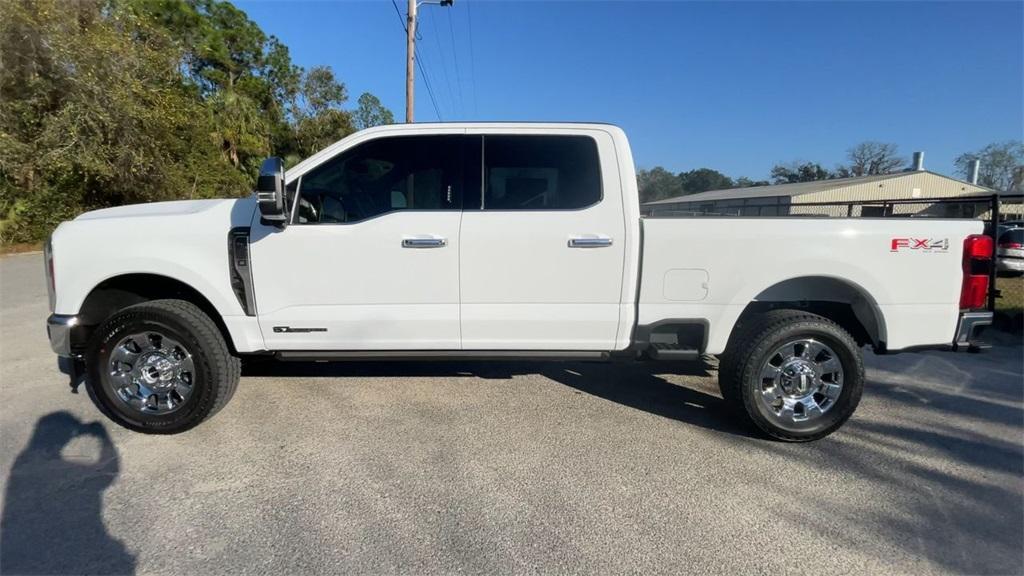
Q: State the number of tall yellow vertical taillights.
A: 0